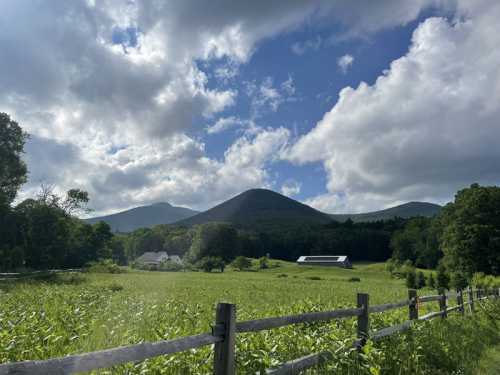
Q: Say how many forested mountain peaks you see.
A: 3